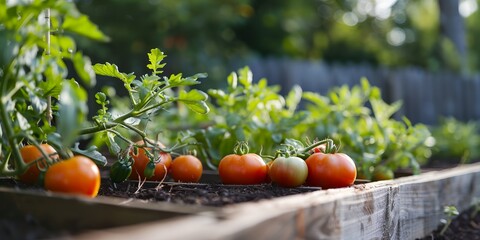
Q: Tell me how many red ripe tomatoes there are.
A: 6